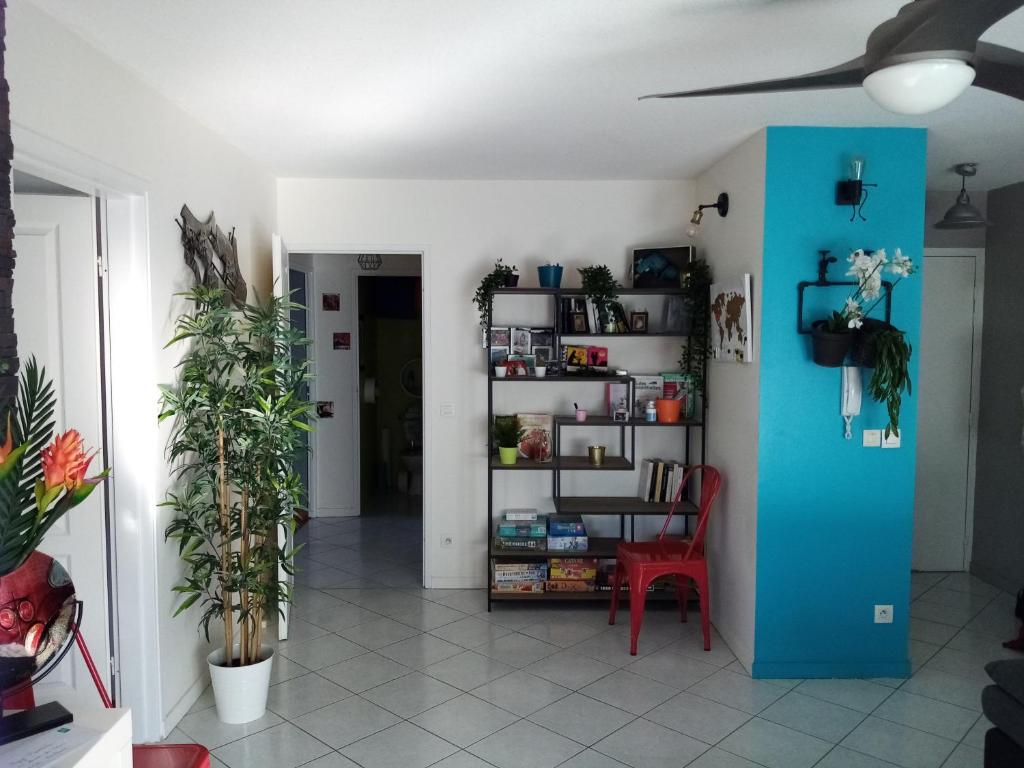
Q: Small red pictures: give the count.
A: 3